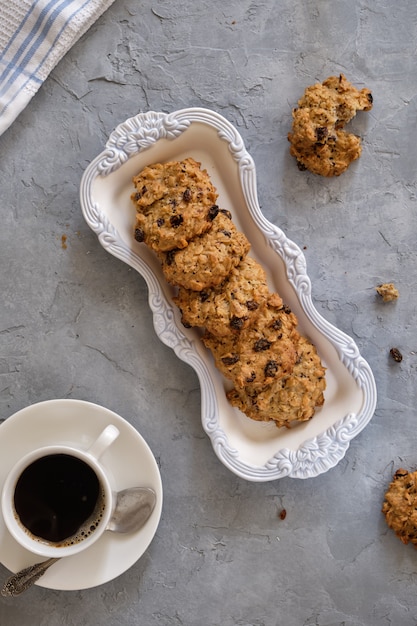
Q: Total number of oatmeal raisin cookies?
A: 7